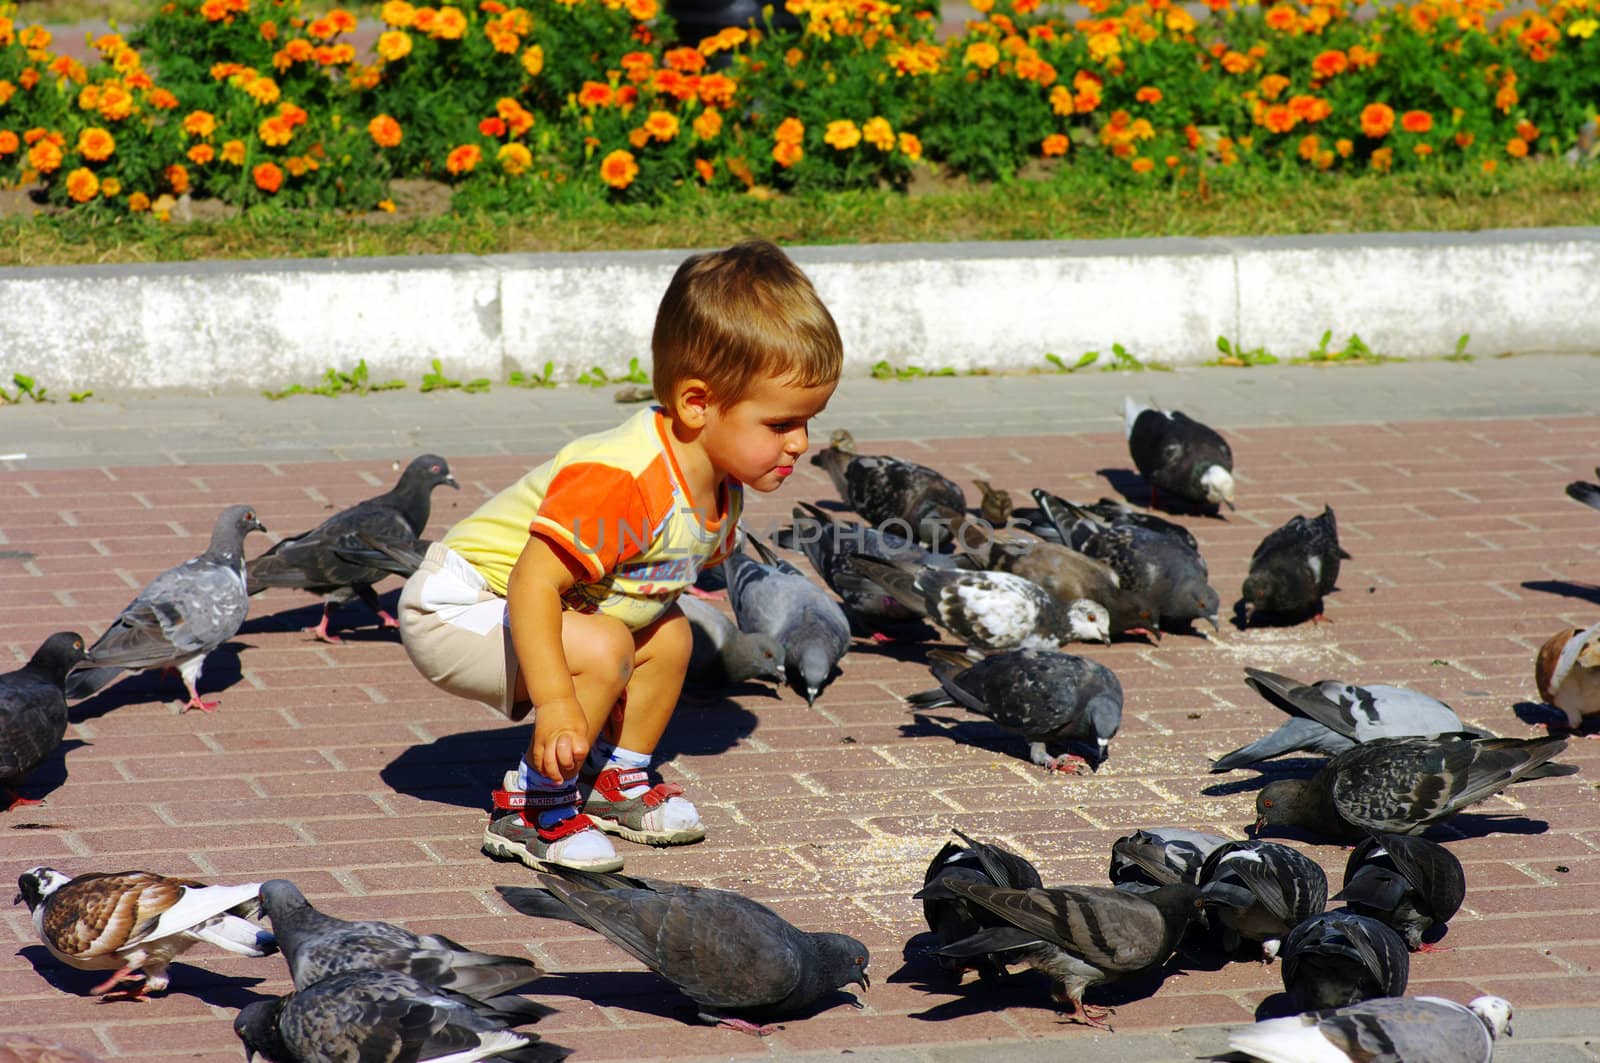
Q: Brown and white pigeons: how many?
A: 2